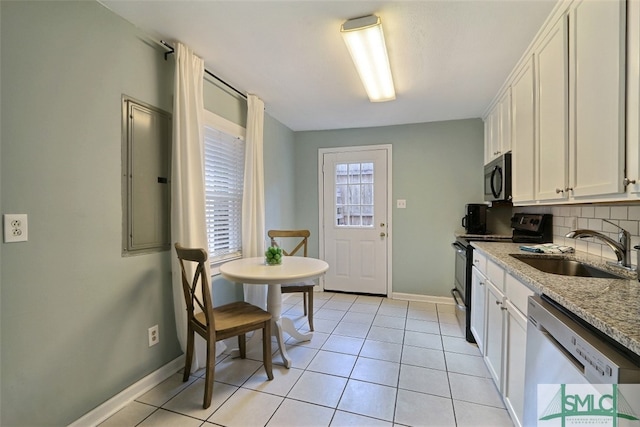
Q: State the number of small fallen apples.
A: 0